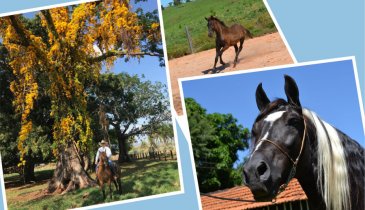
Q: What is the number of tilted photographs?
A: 3